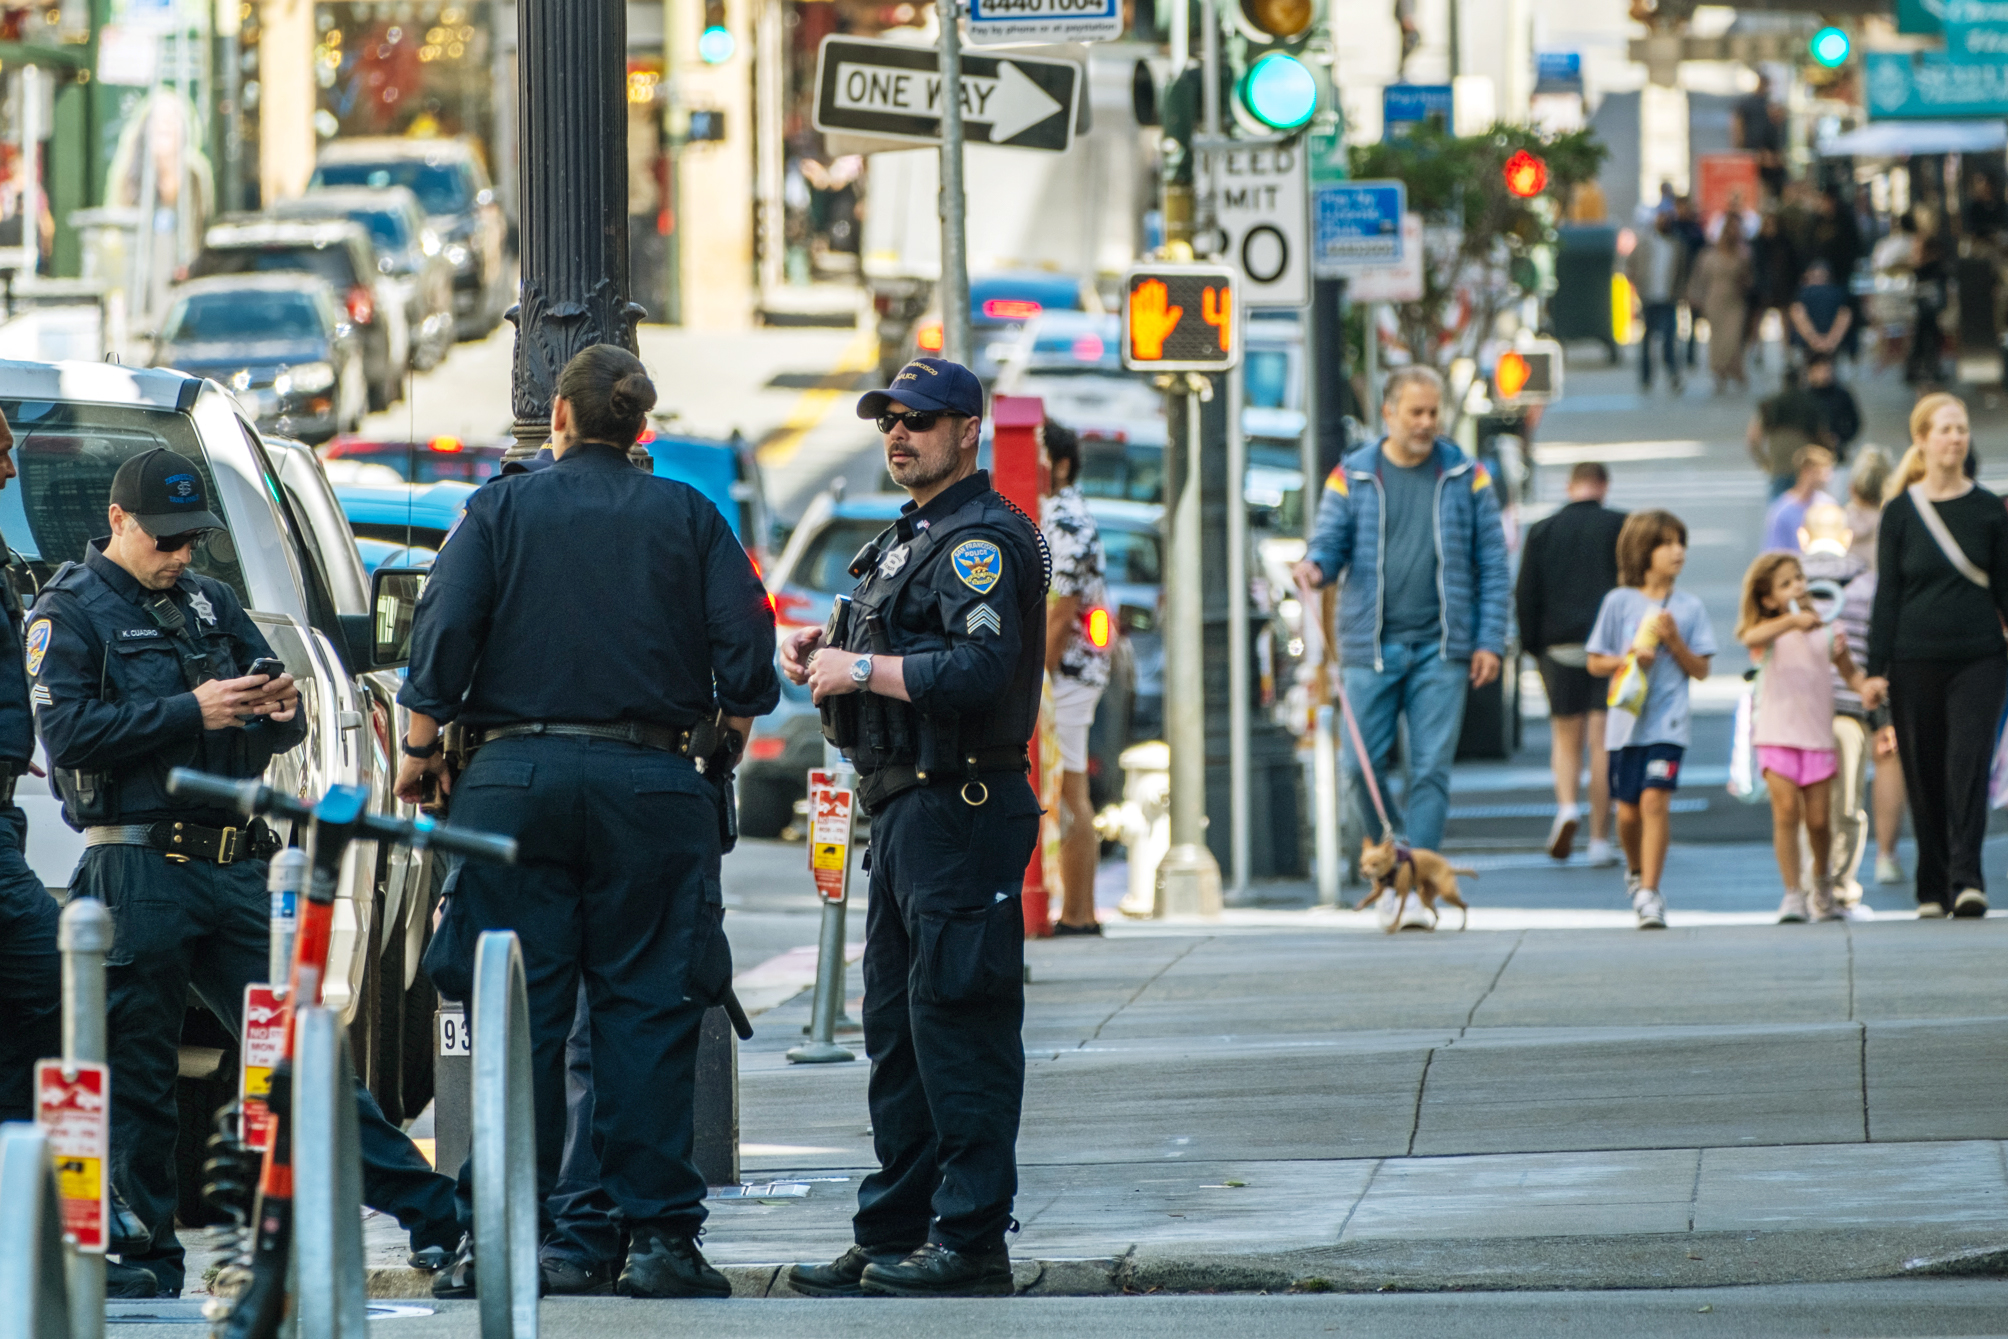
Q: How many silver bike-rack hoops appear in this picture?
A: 3